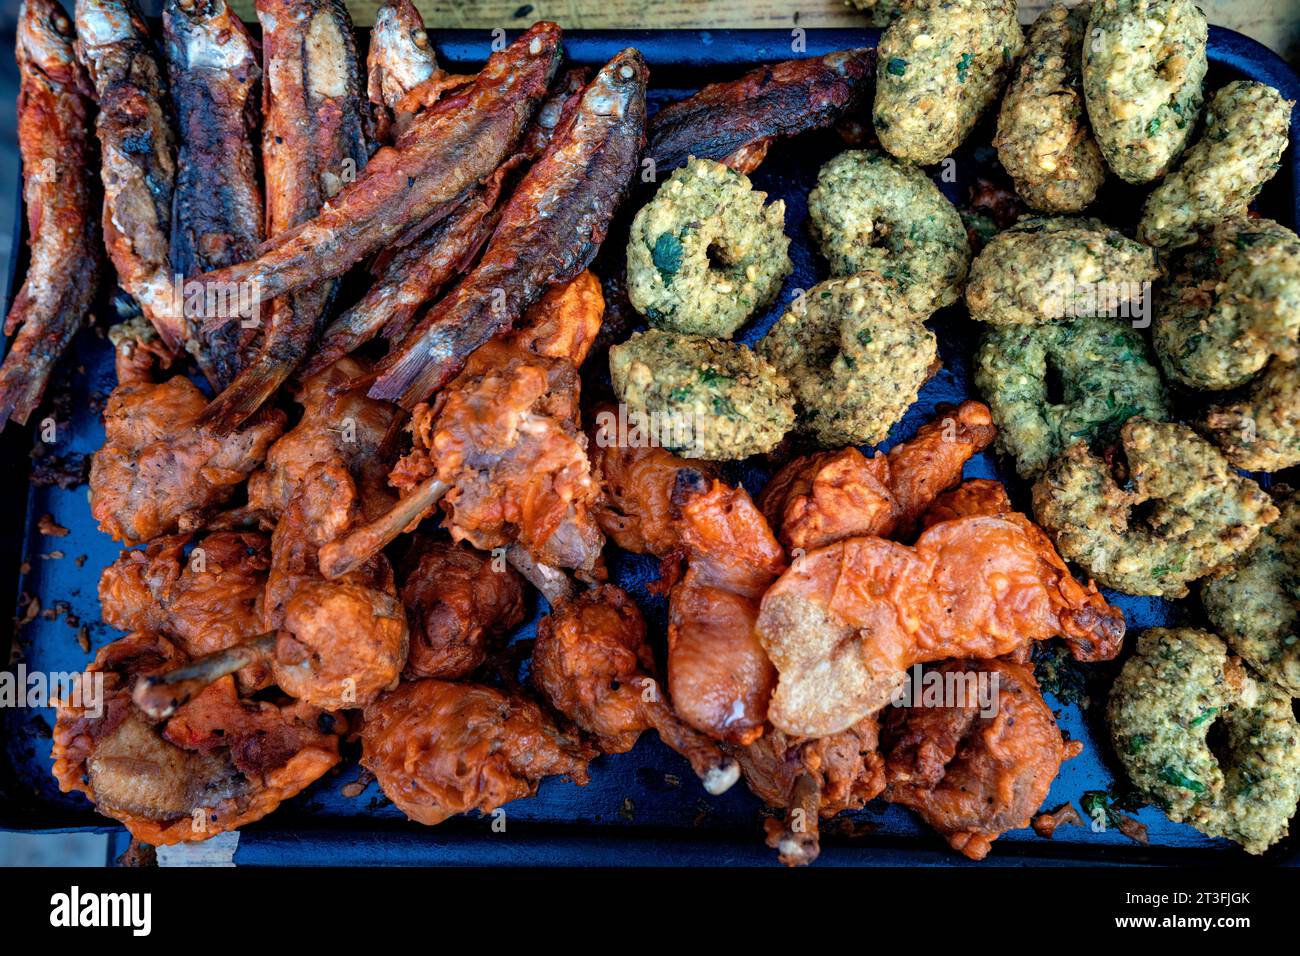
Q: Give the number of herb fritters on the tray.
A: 15